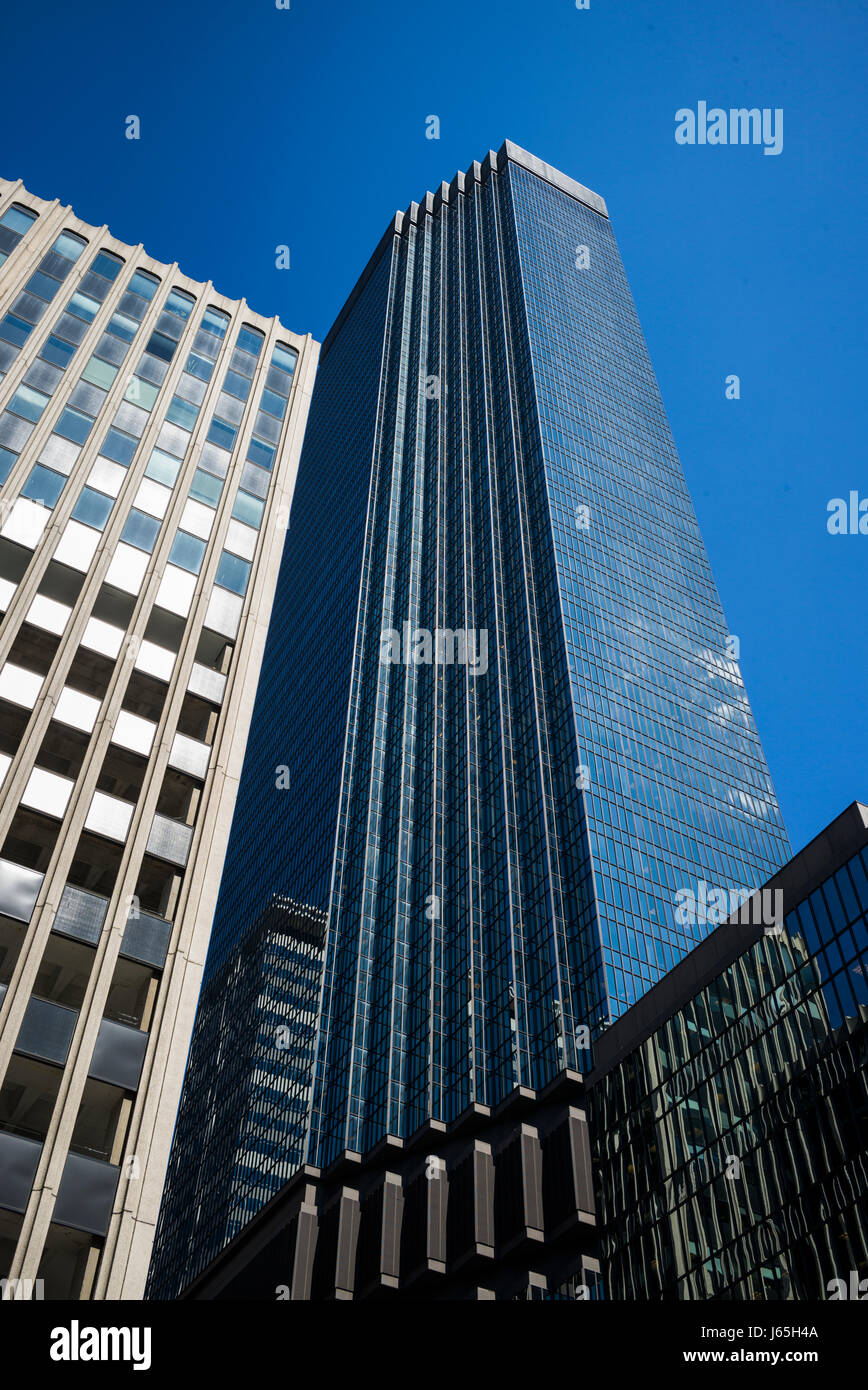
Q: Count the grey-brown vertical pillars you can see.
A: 7